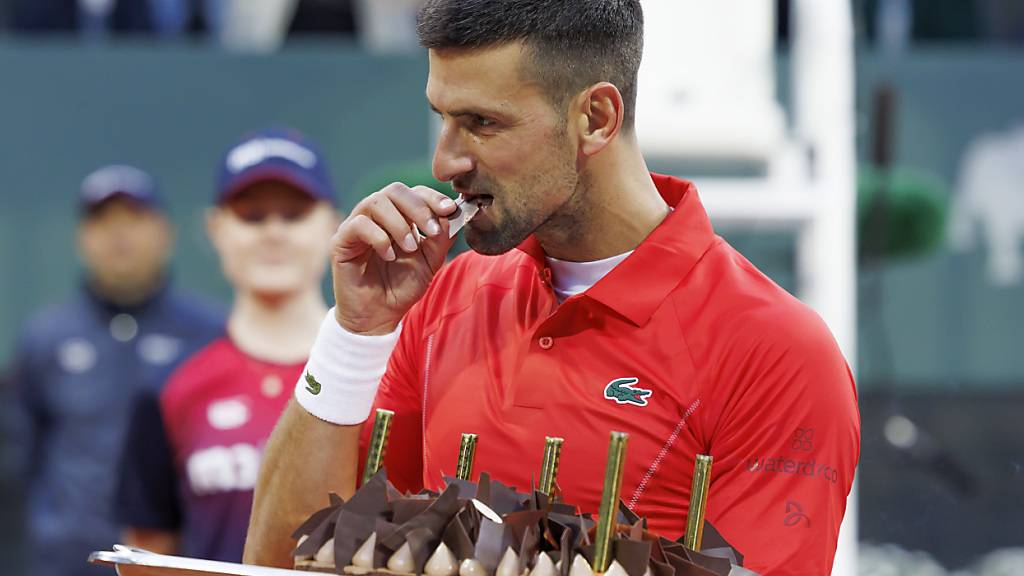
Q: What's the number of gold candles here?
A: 5